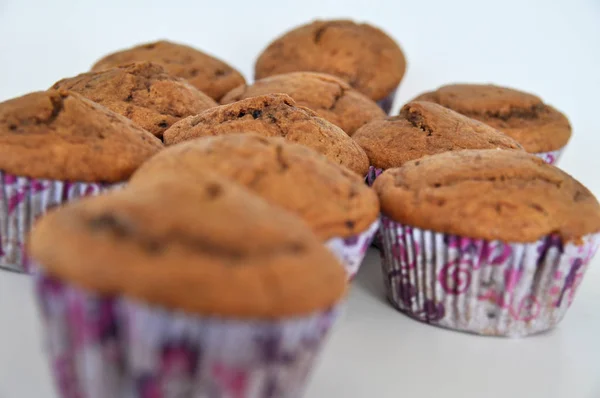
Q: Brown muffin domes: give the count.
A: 11